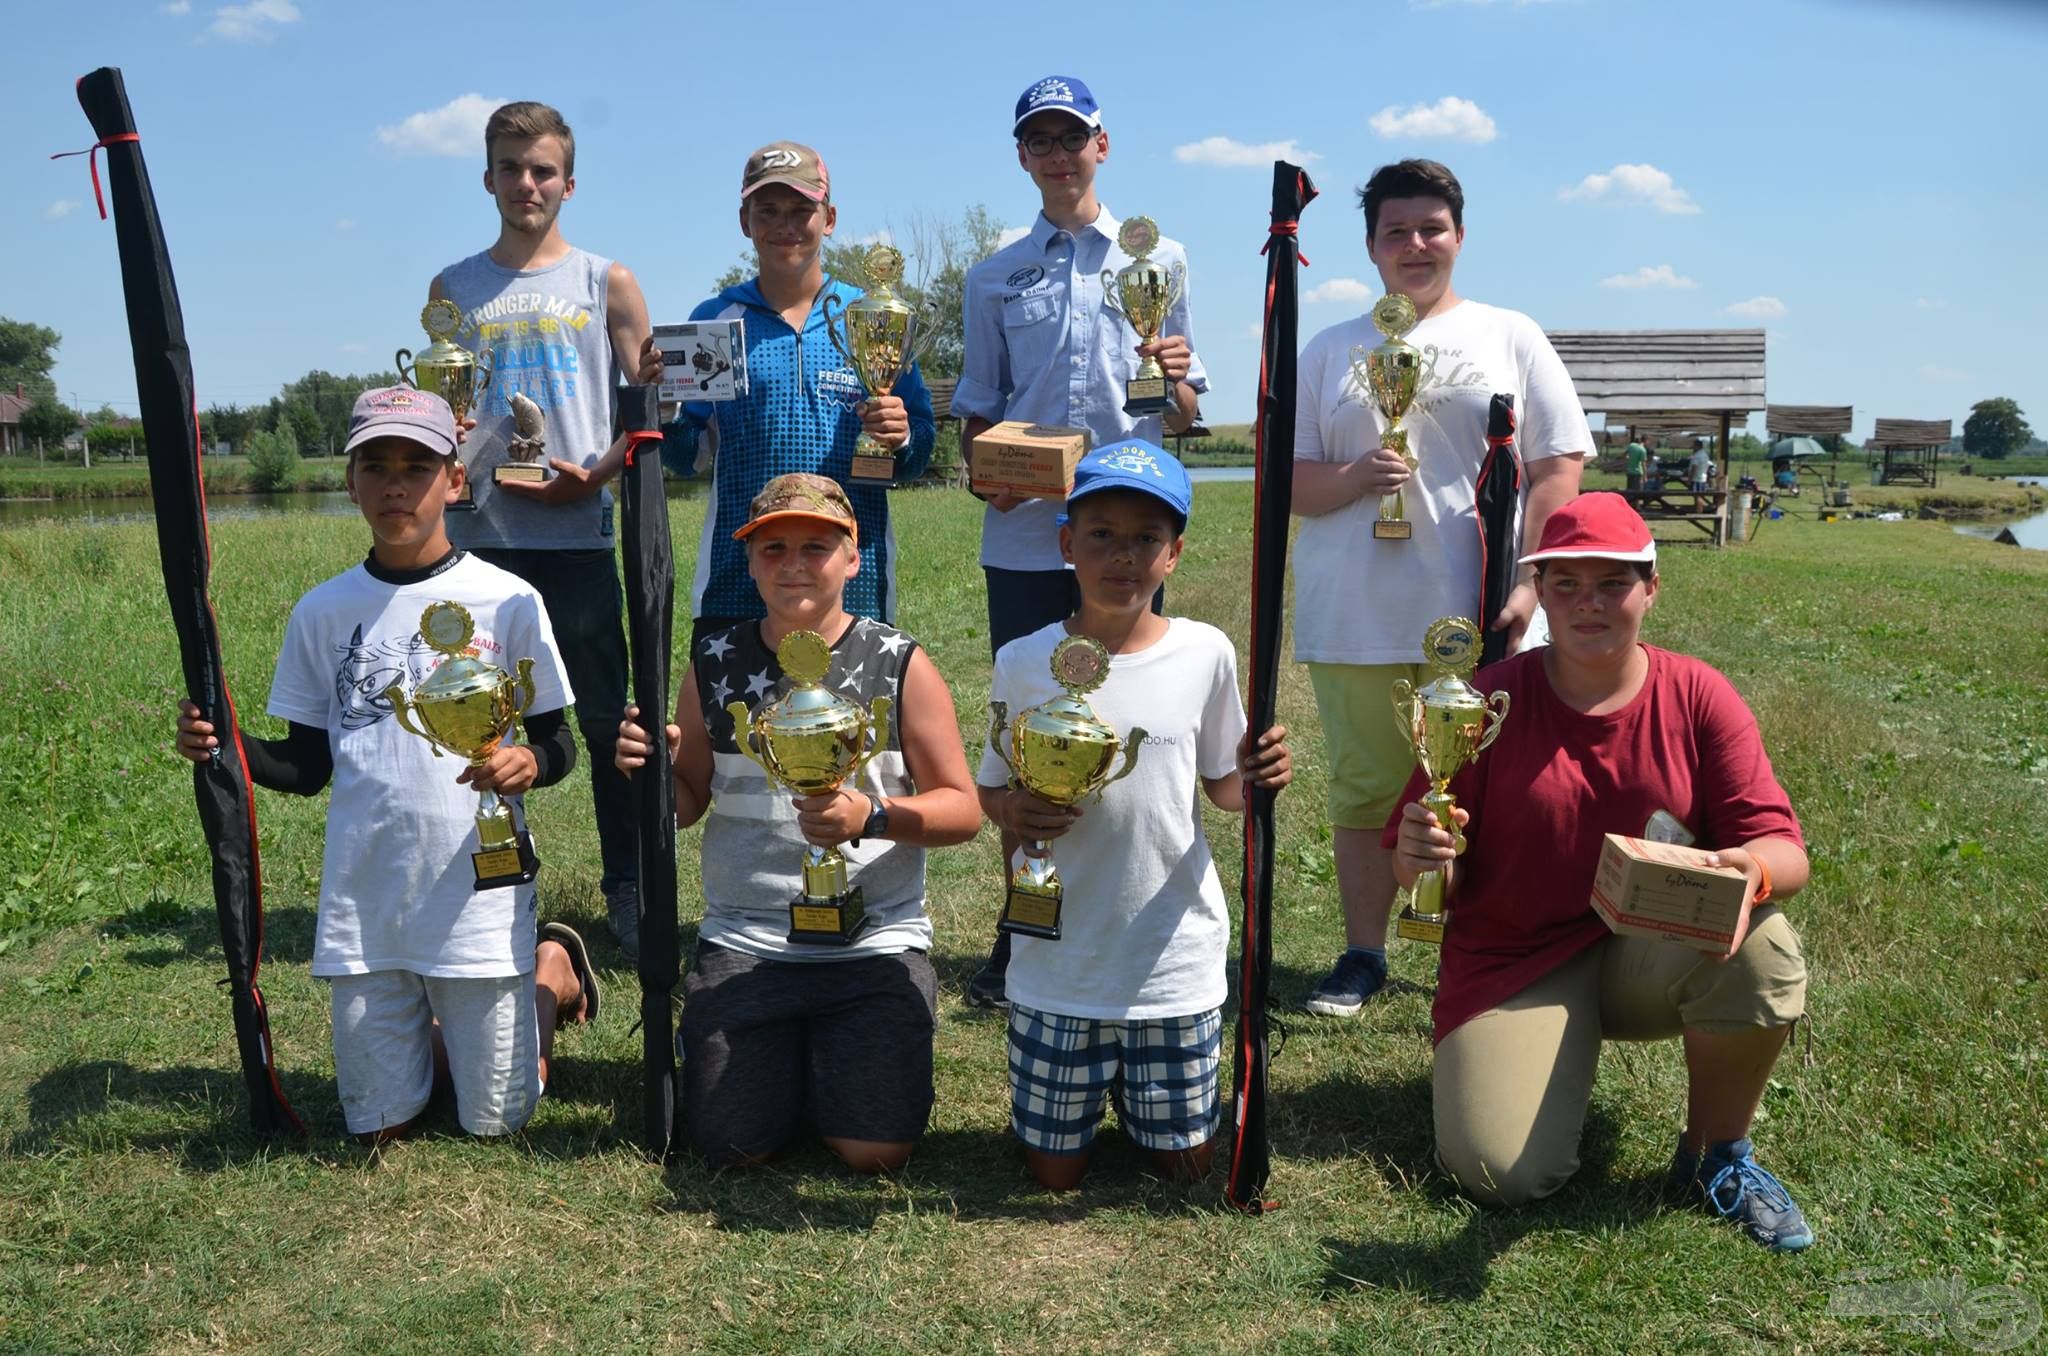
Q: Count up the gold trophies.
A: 8